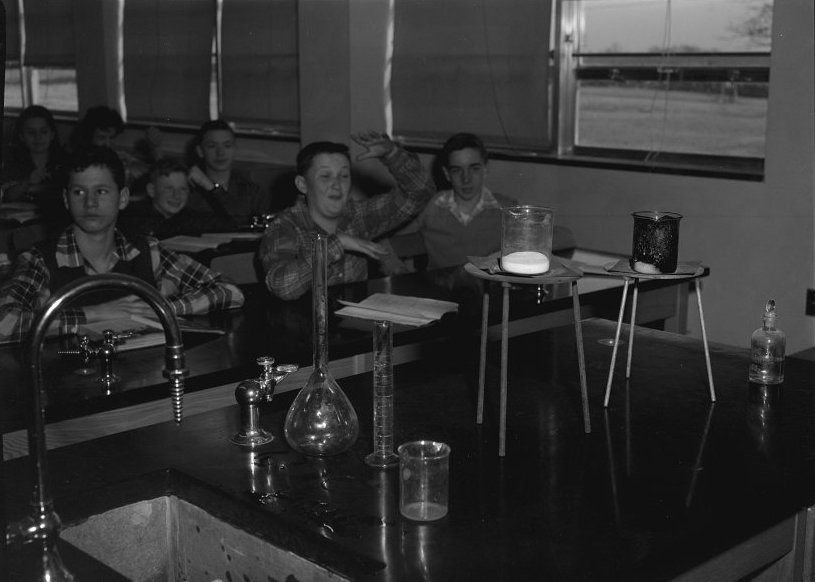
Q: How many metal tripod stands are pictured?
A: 2